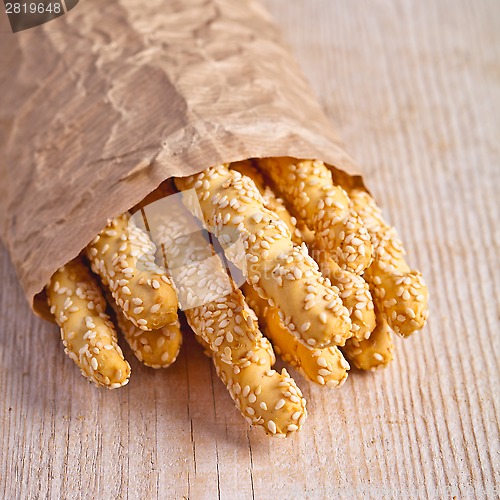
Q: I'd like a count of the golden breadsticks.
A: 10